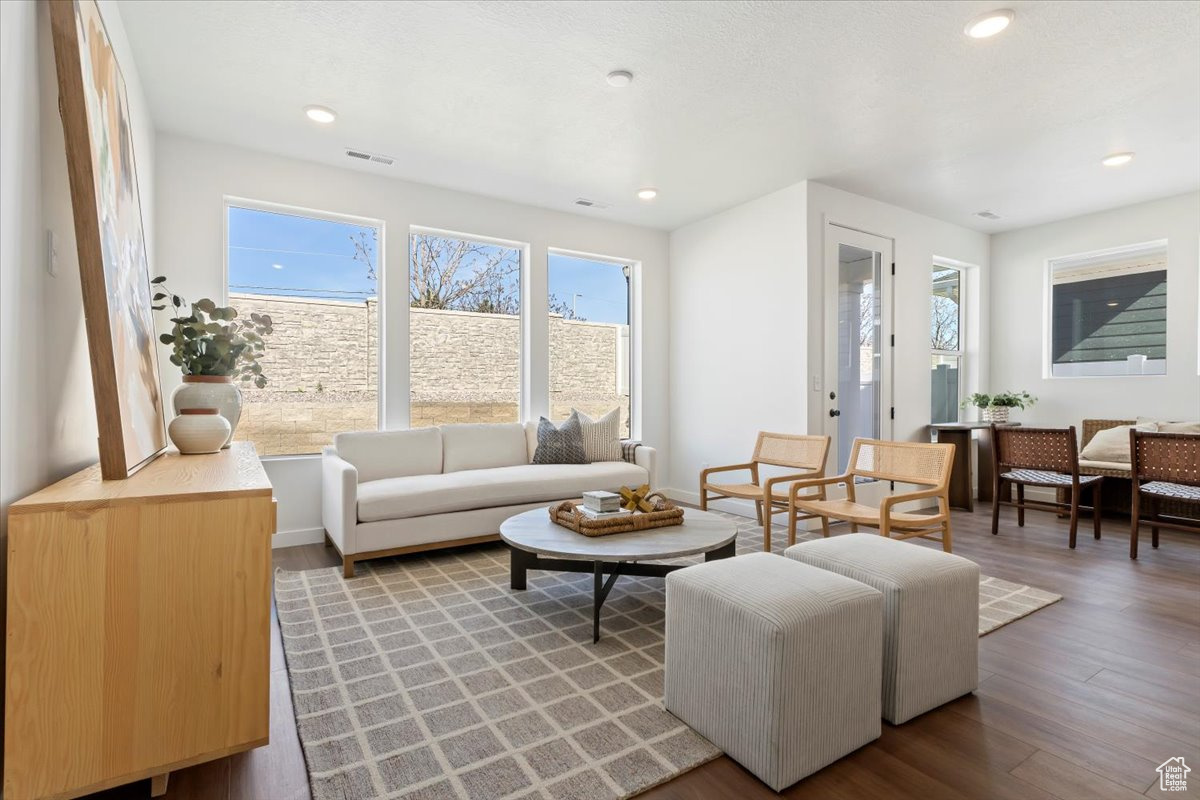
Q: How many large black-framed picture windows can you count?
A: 0